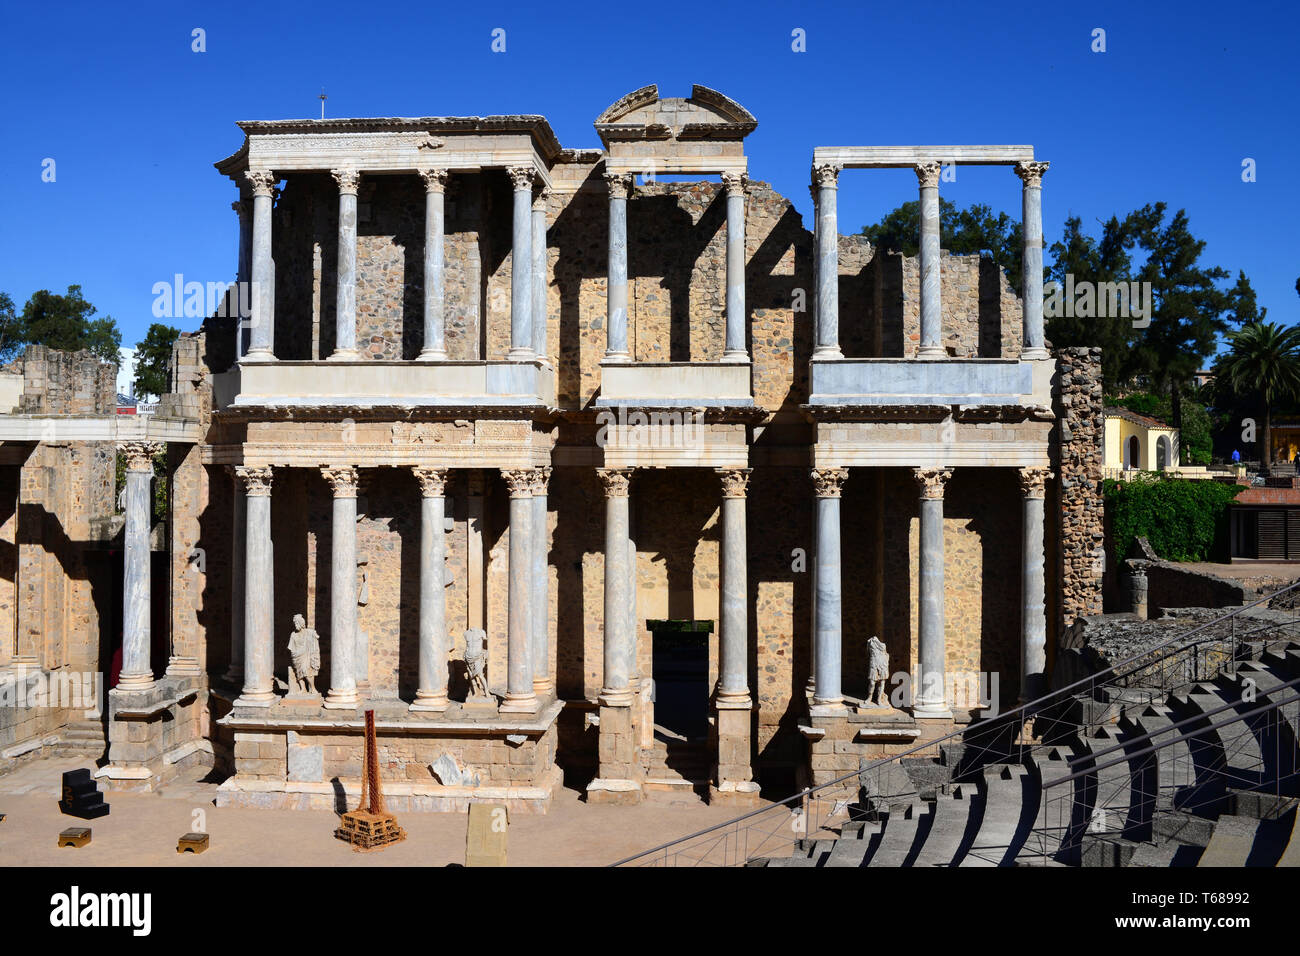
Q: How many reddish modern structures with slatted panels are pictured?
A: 1